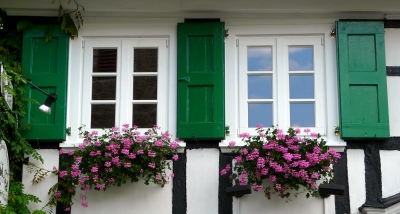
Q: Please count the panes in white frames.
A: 12